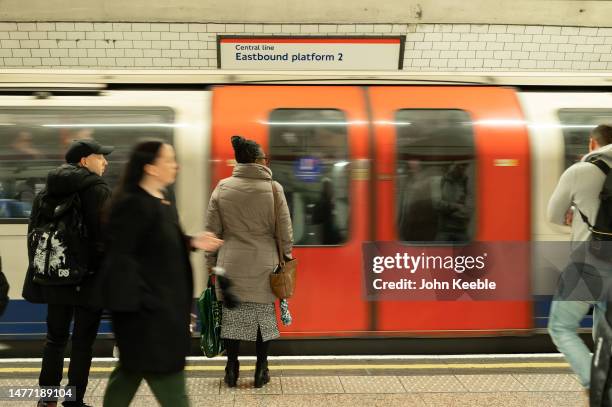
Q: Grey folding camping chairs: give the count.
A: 0